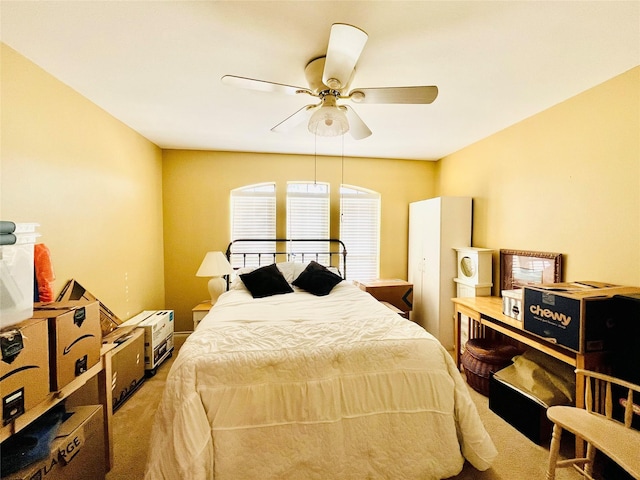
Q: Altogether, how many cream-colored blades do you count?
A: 5